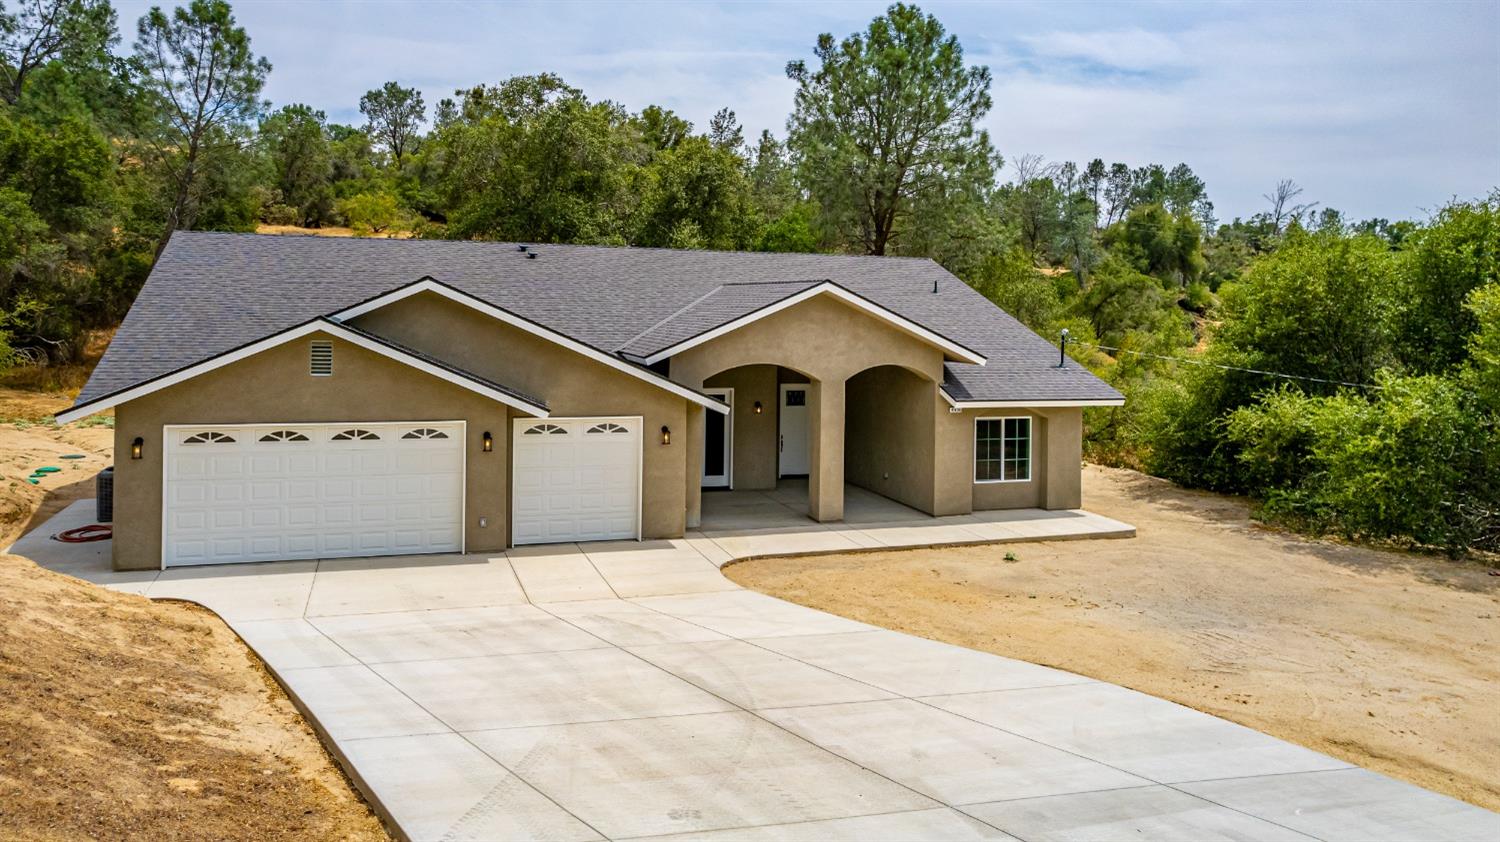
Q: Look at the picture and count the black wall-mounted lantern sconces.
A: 4